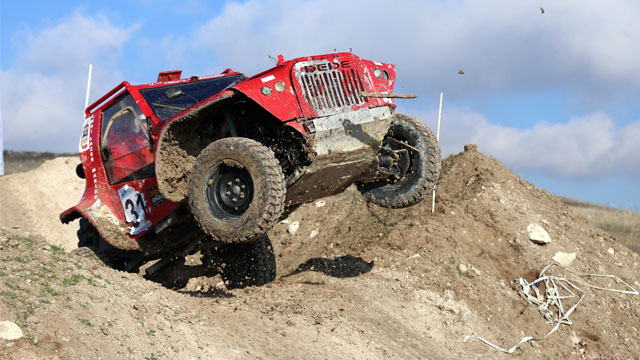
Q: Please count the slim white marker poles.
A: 2